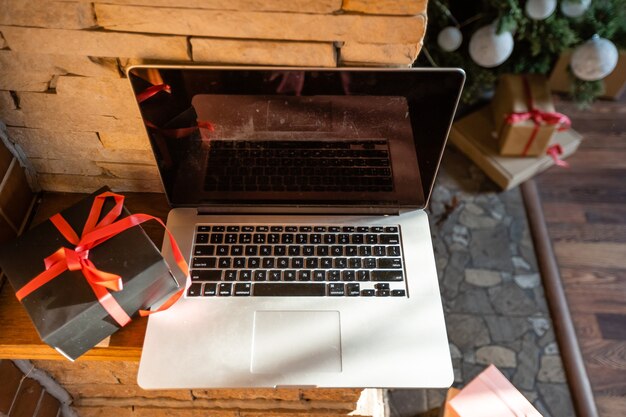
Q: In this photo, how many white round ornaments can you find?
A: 5